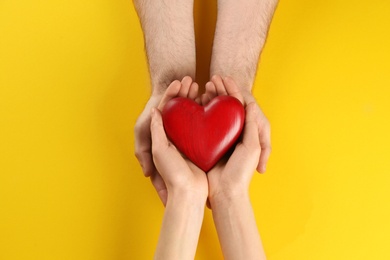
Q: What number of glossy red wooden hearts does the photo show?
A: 1